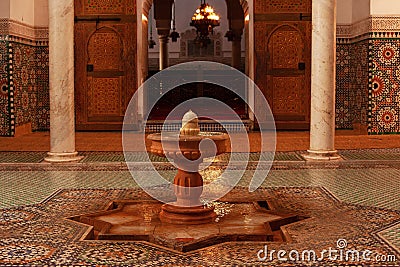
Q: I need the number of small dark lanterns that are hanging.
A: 3